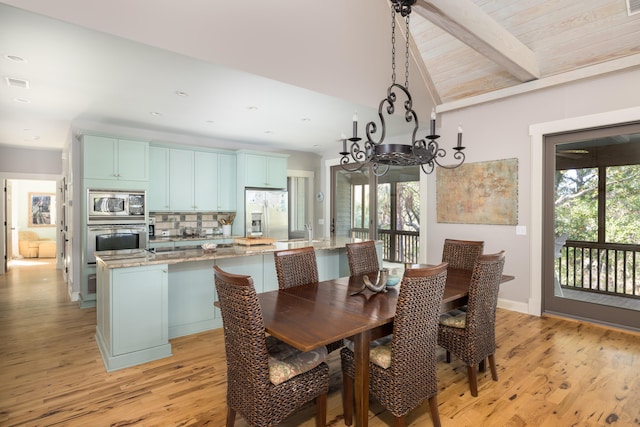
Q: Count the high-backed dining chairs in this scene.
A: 6